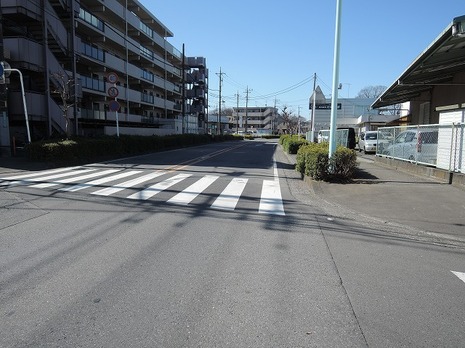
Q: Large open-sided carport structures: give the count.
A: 1